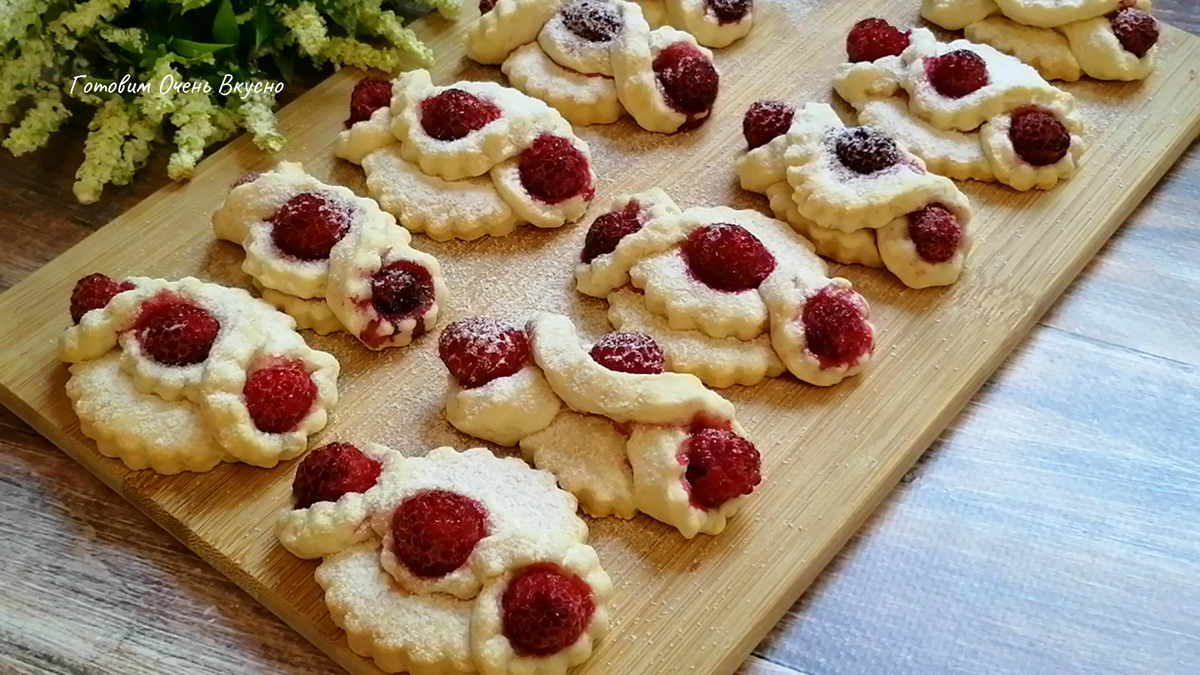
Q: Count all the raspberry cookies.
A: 11